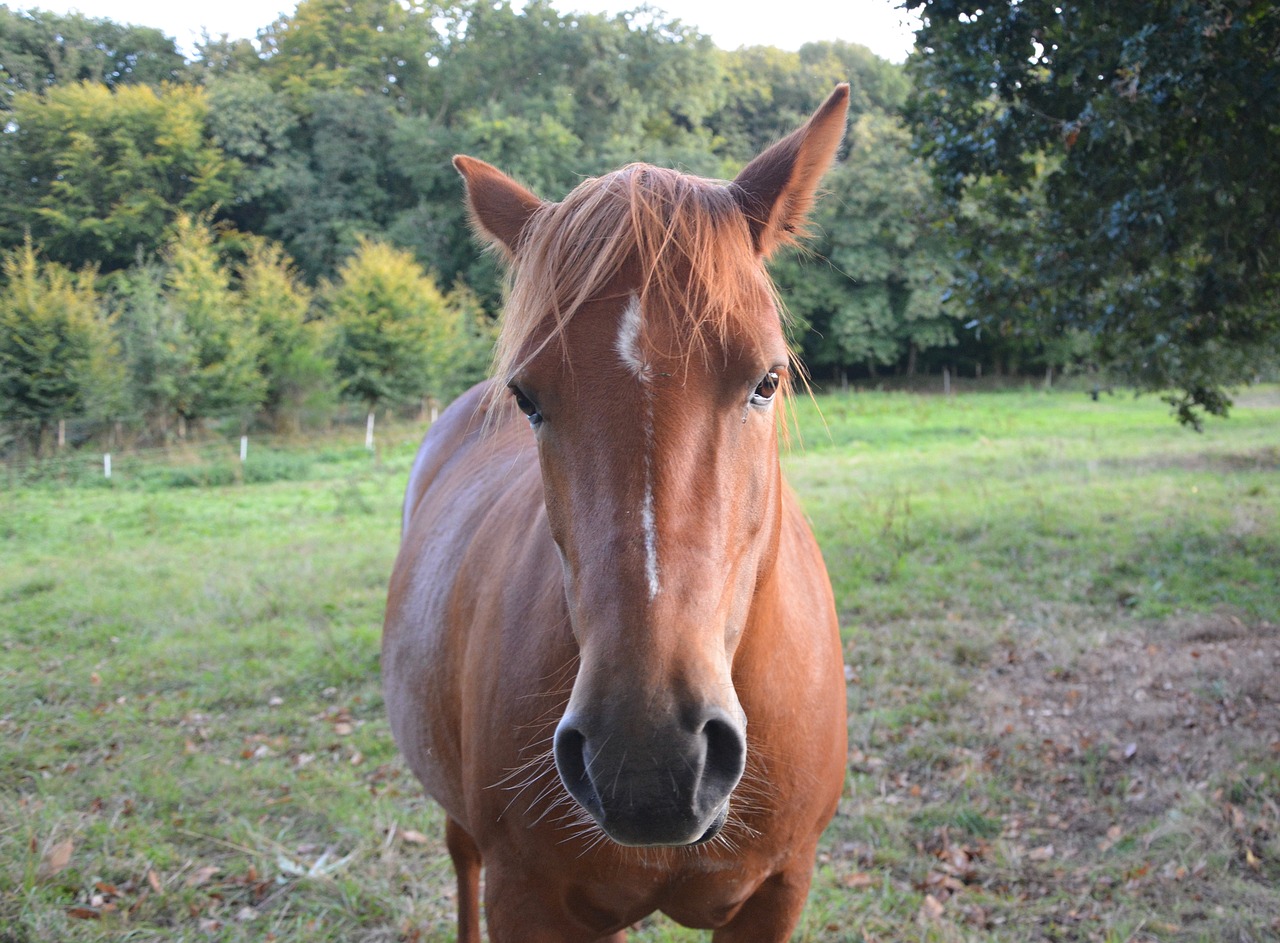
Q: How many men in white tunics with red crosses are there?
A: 0